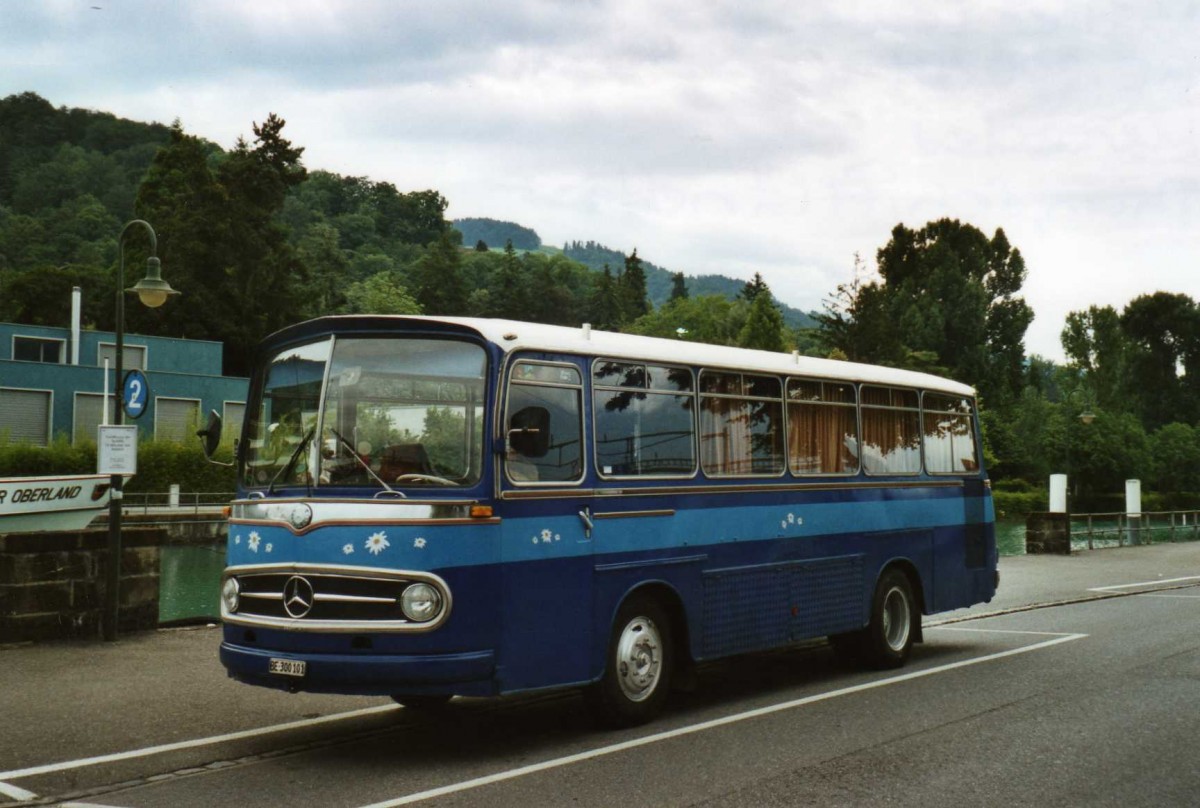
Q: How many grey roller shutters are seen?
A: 5